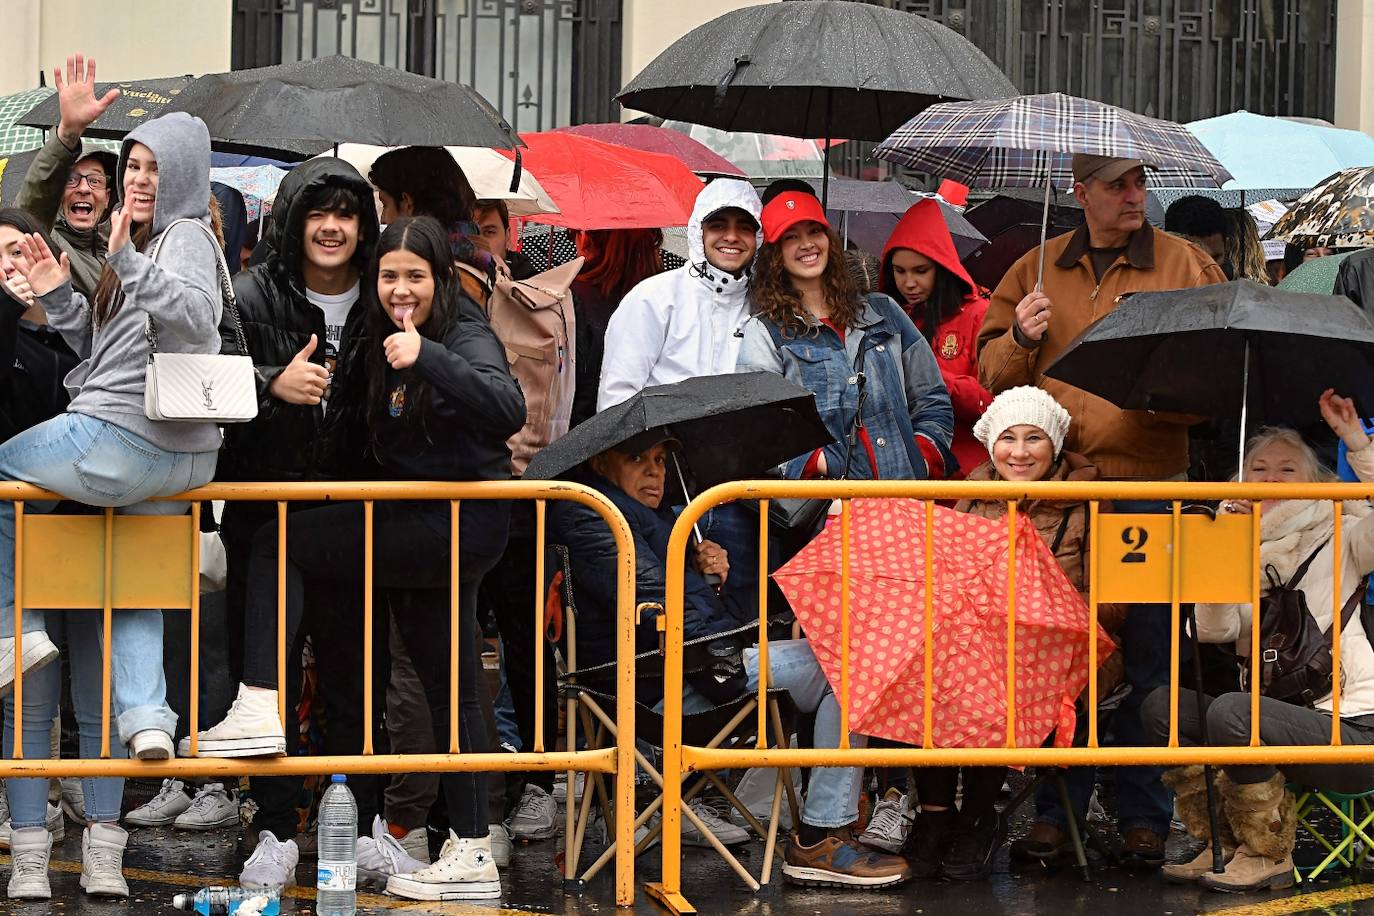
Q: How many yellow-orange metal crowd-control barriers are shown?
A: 2